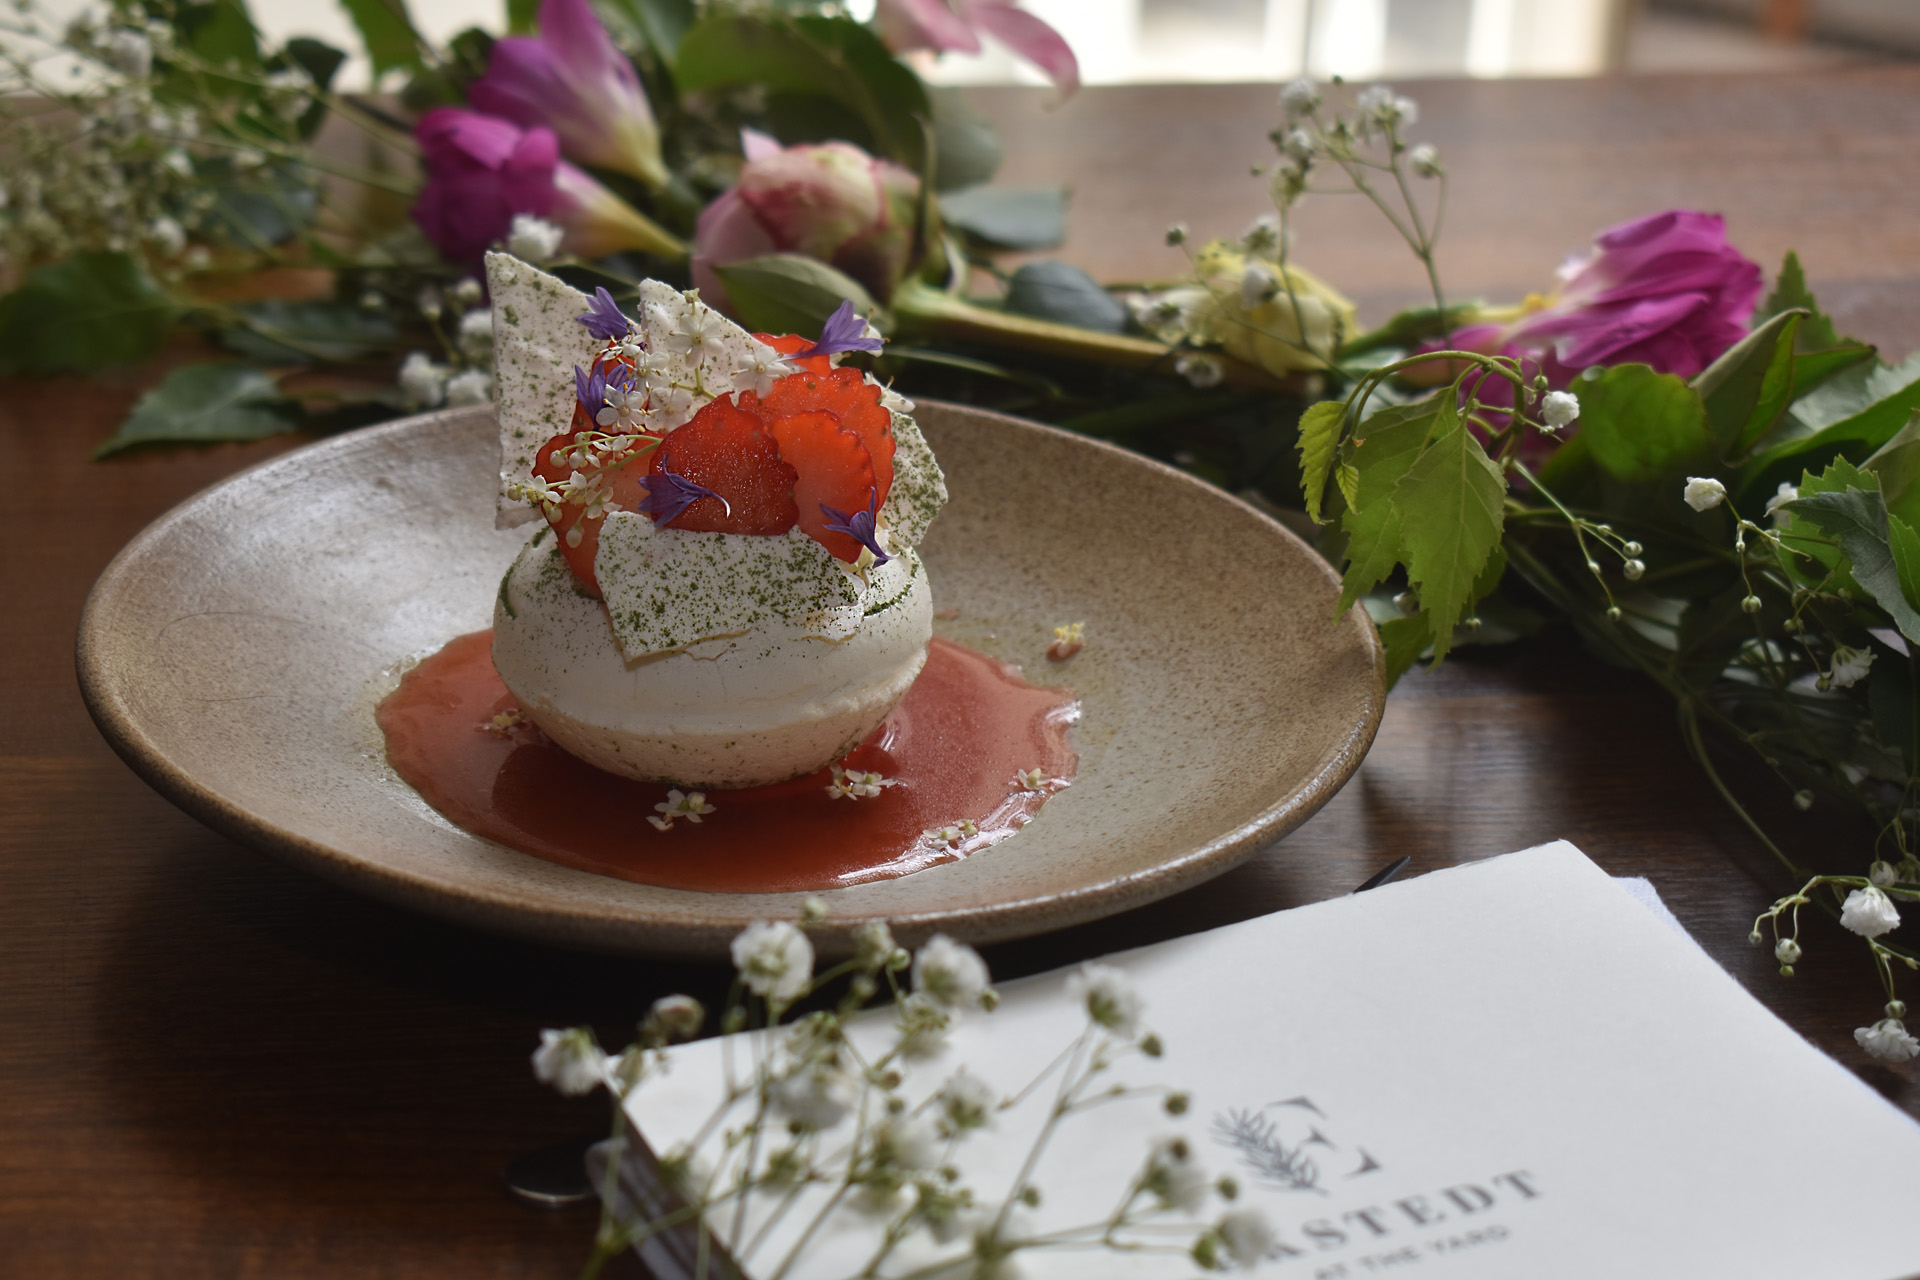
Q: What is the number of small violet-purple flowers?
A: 5